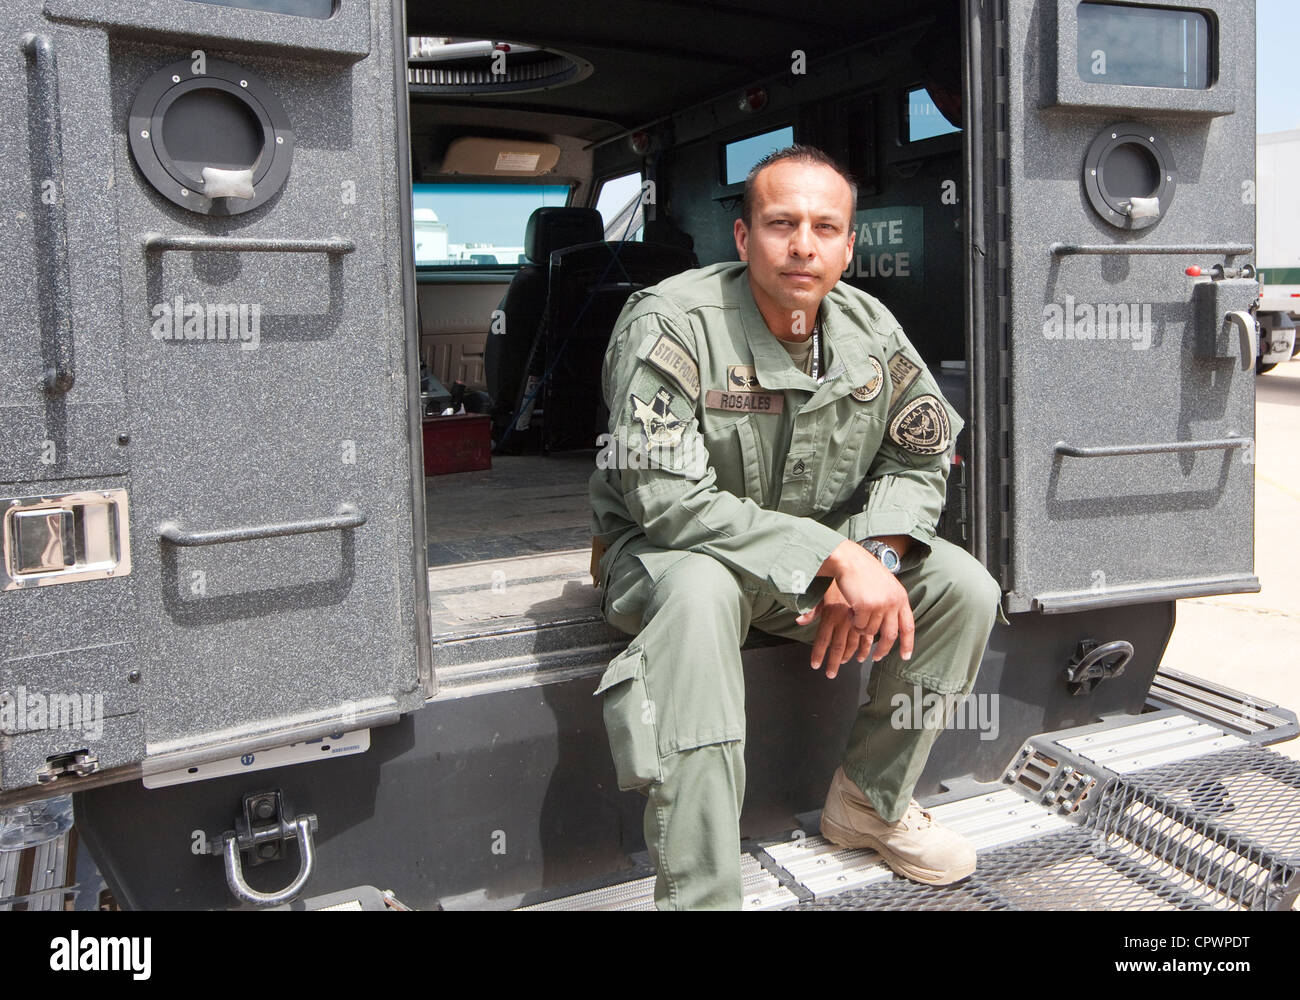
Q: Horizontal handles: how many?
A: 4